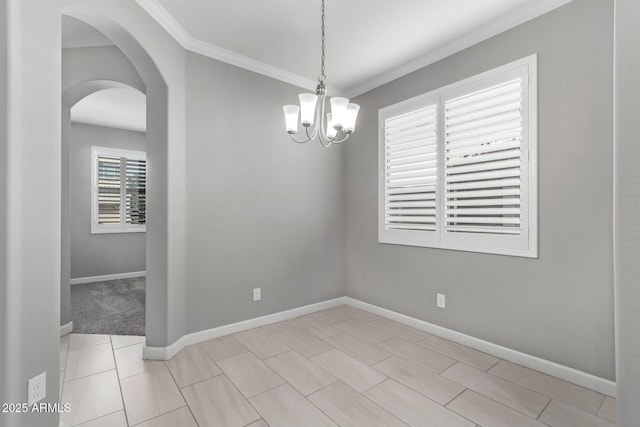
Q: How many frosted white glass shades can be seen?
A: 5